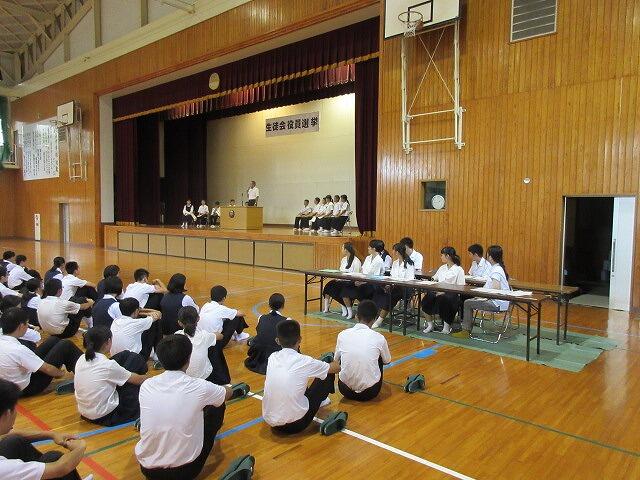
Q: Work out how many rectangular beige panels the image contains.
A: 9